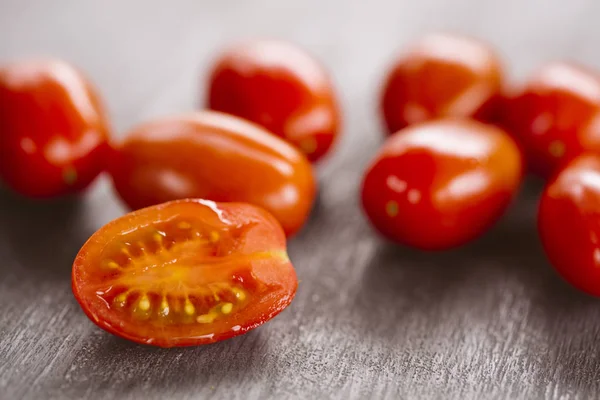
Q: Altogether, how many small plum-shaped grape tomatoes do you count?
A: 8